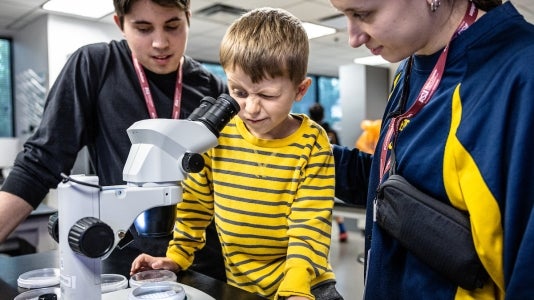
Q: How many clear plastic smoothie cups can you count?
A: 0